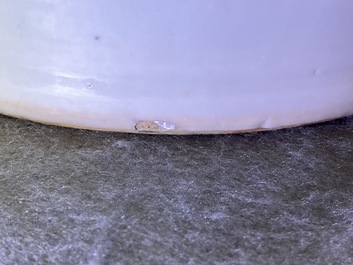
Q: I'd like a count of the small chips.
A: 1